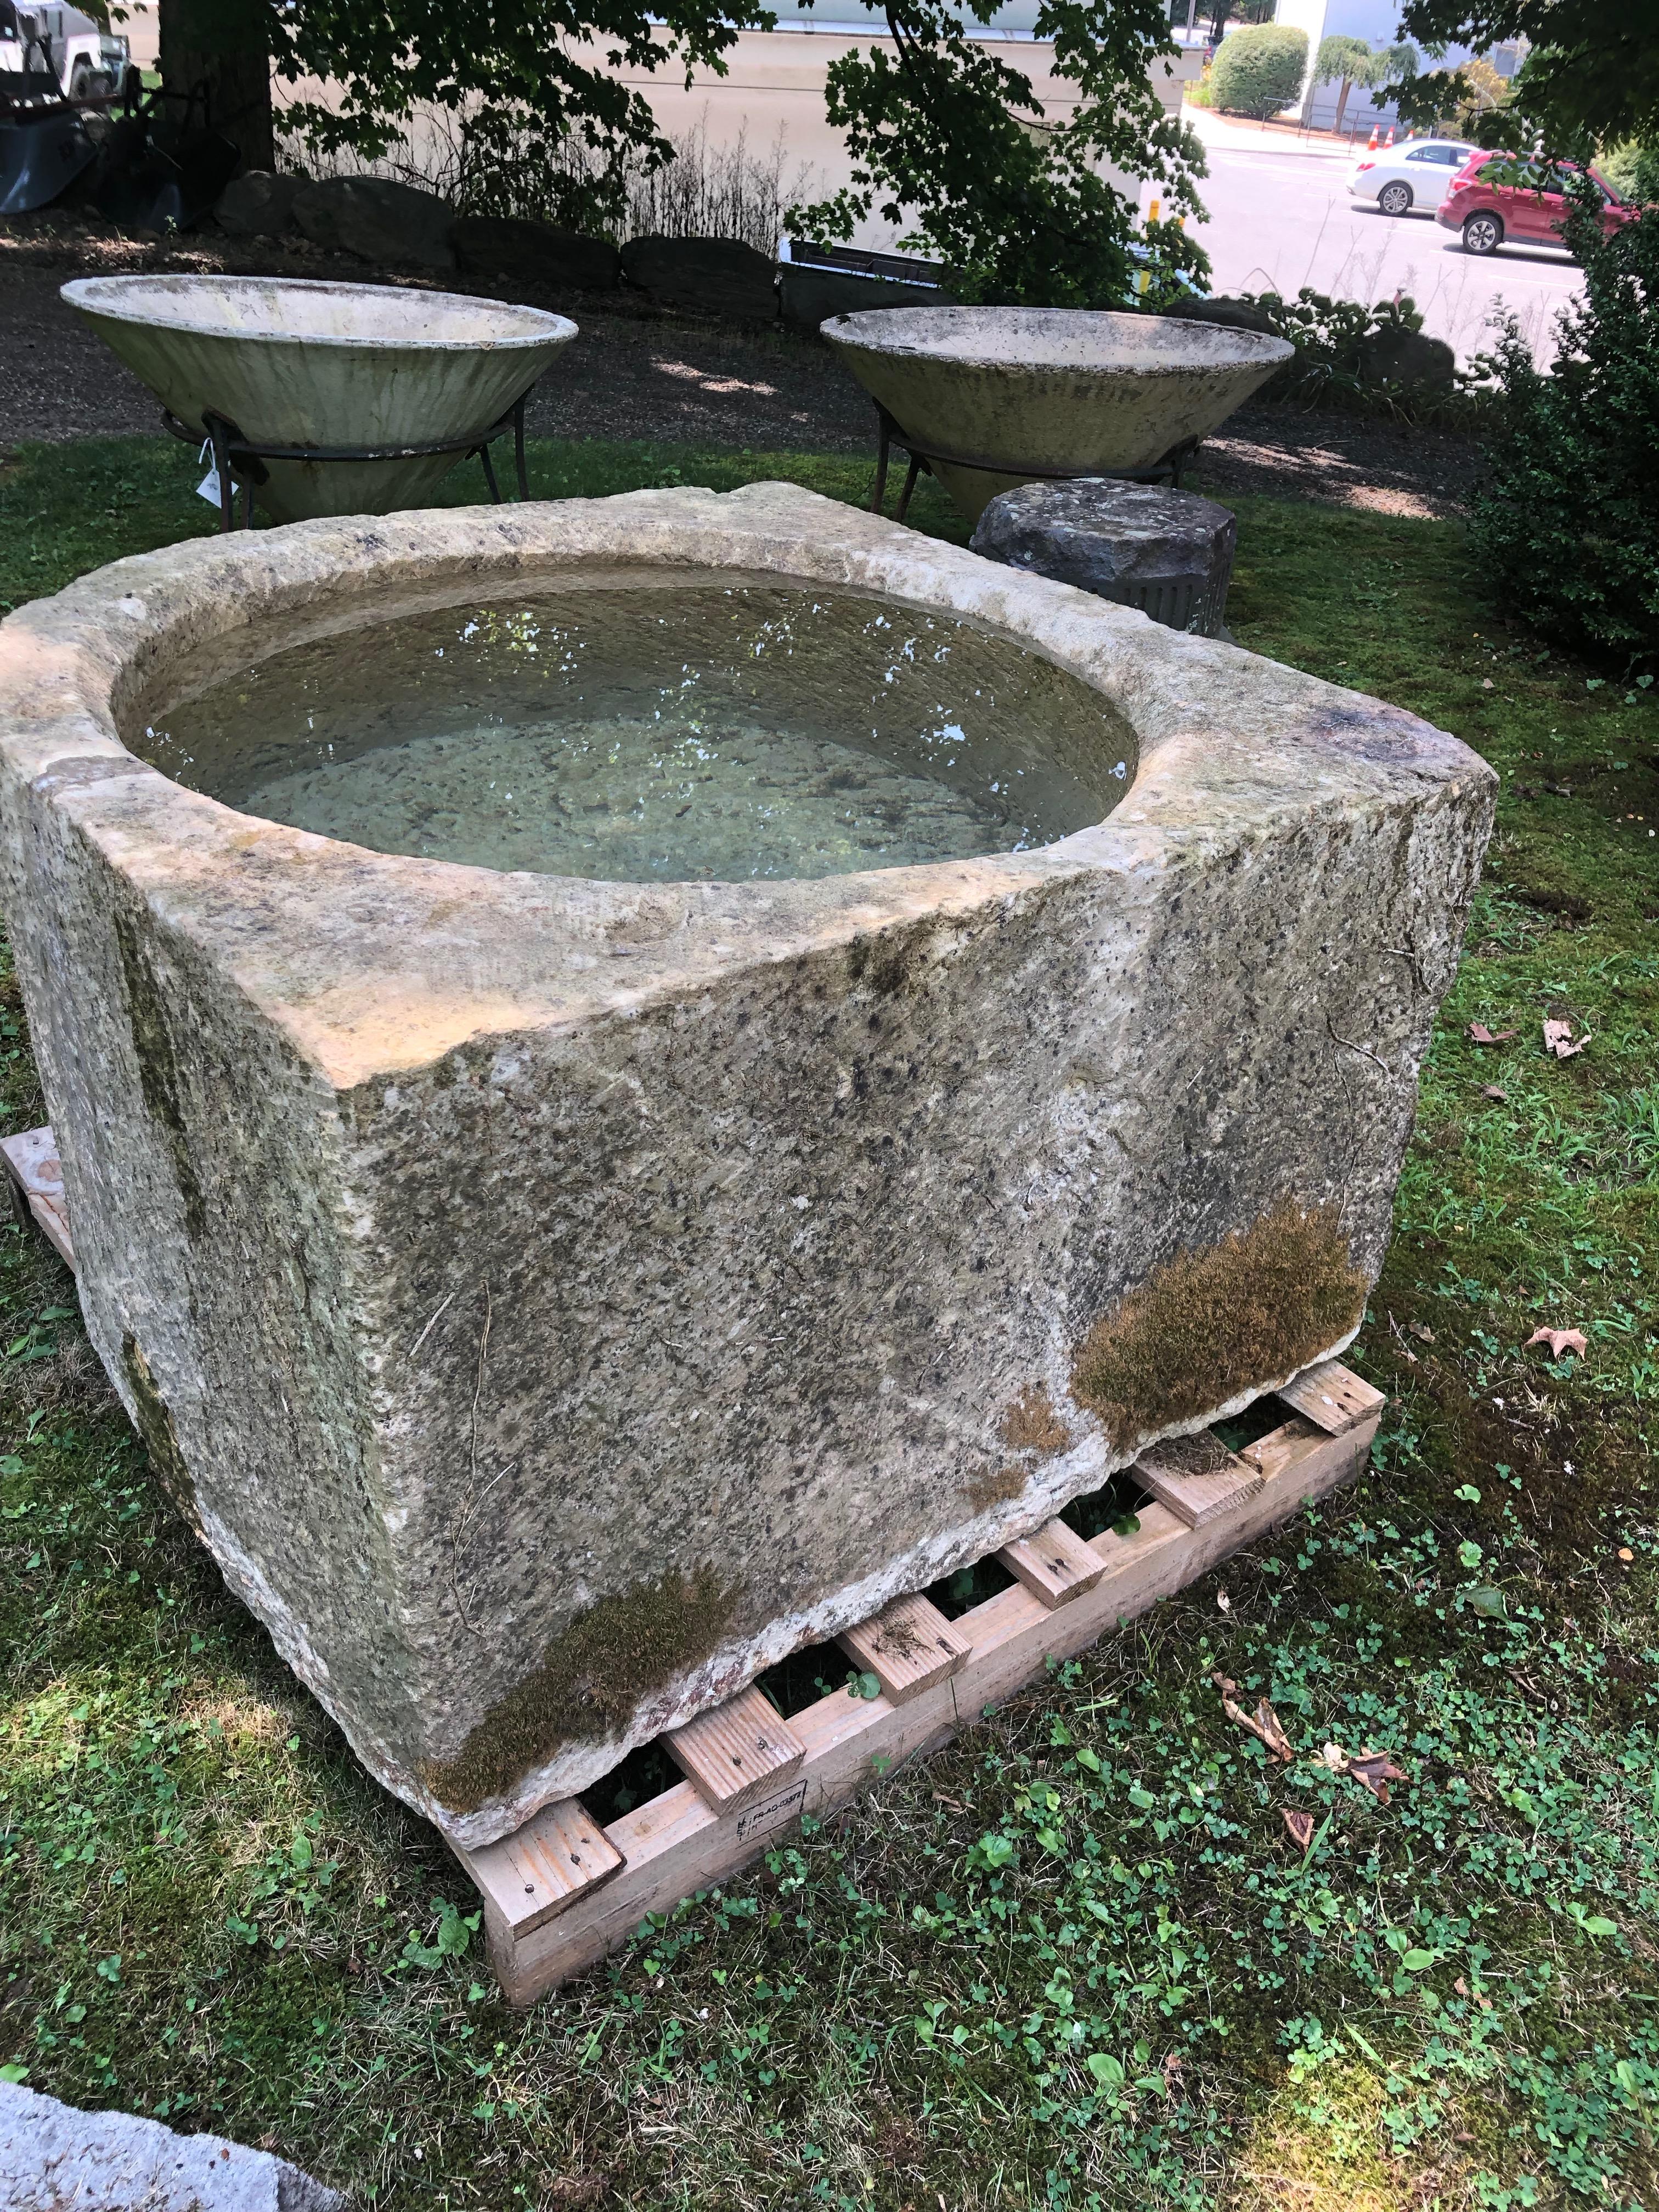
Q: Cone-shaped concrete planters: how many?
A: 2